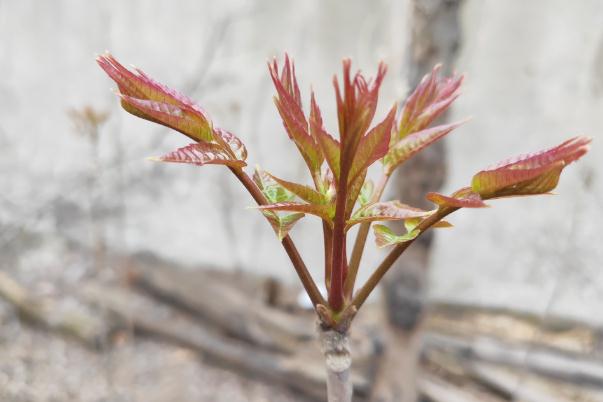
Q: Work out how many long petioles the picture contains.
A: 5